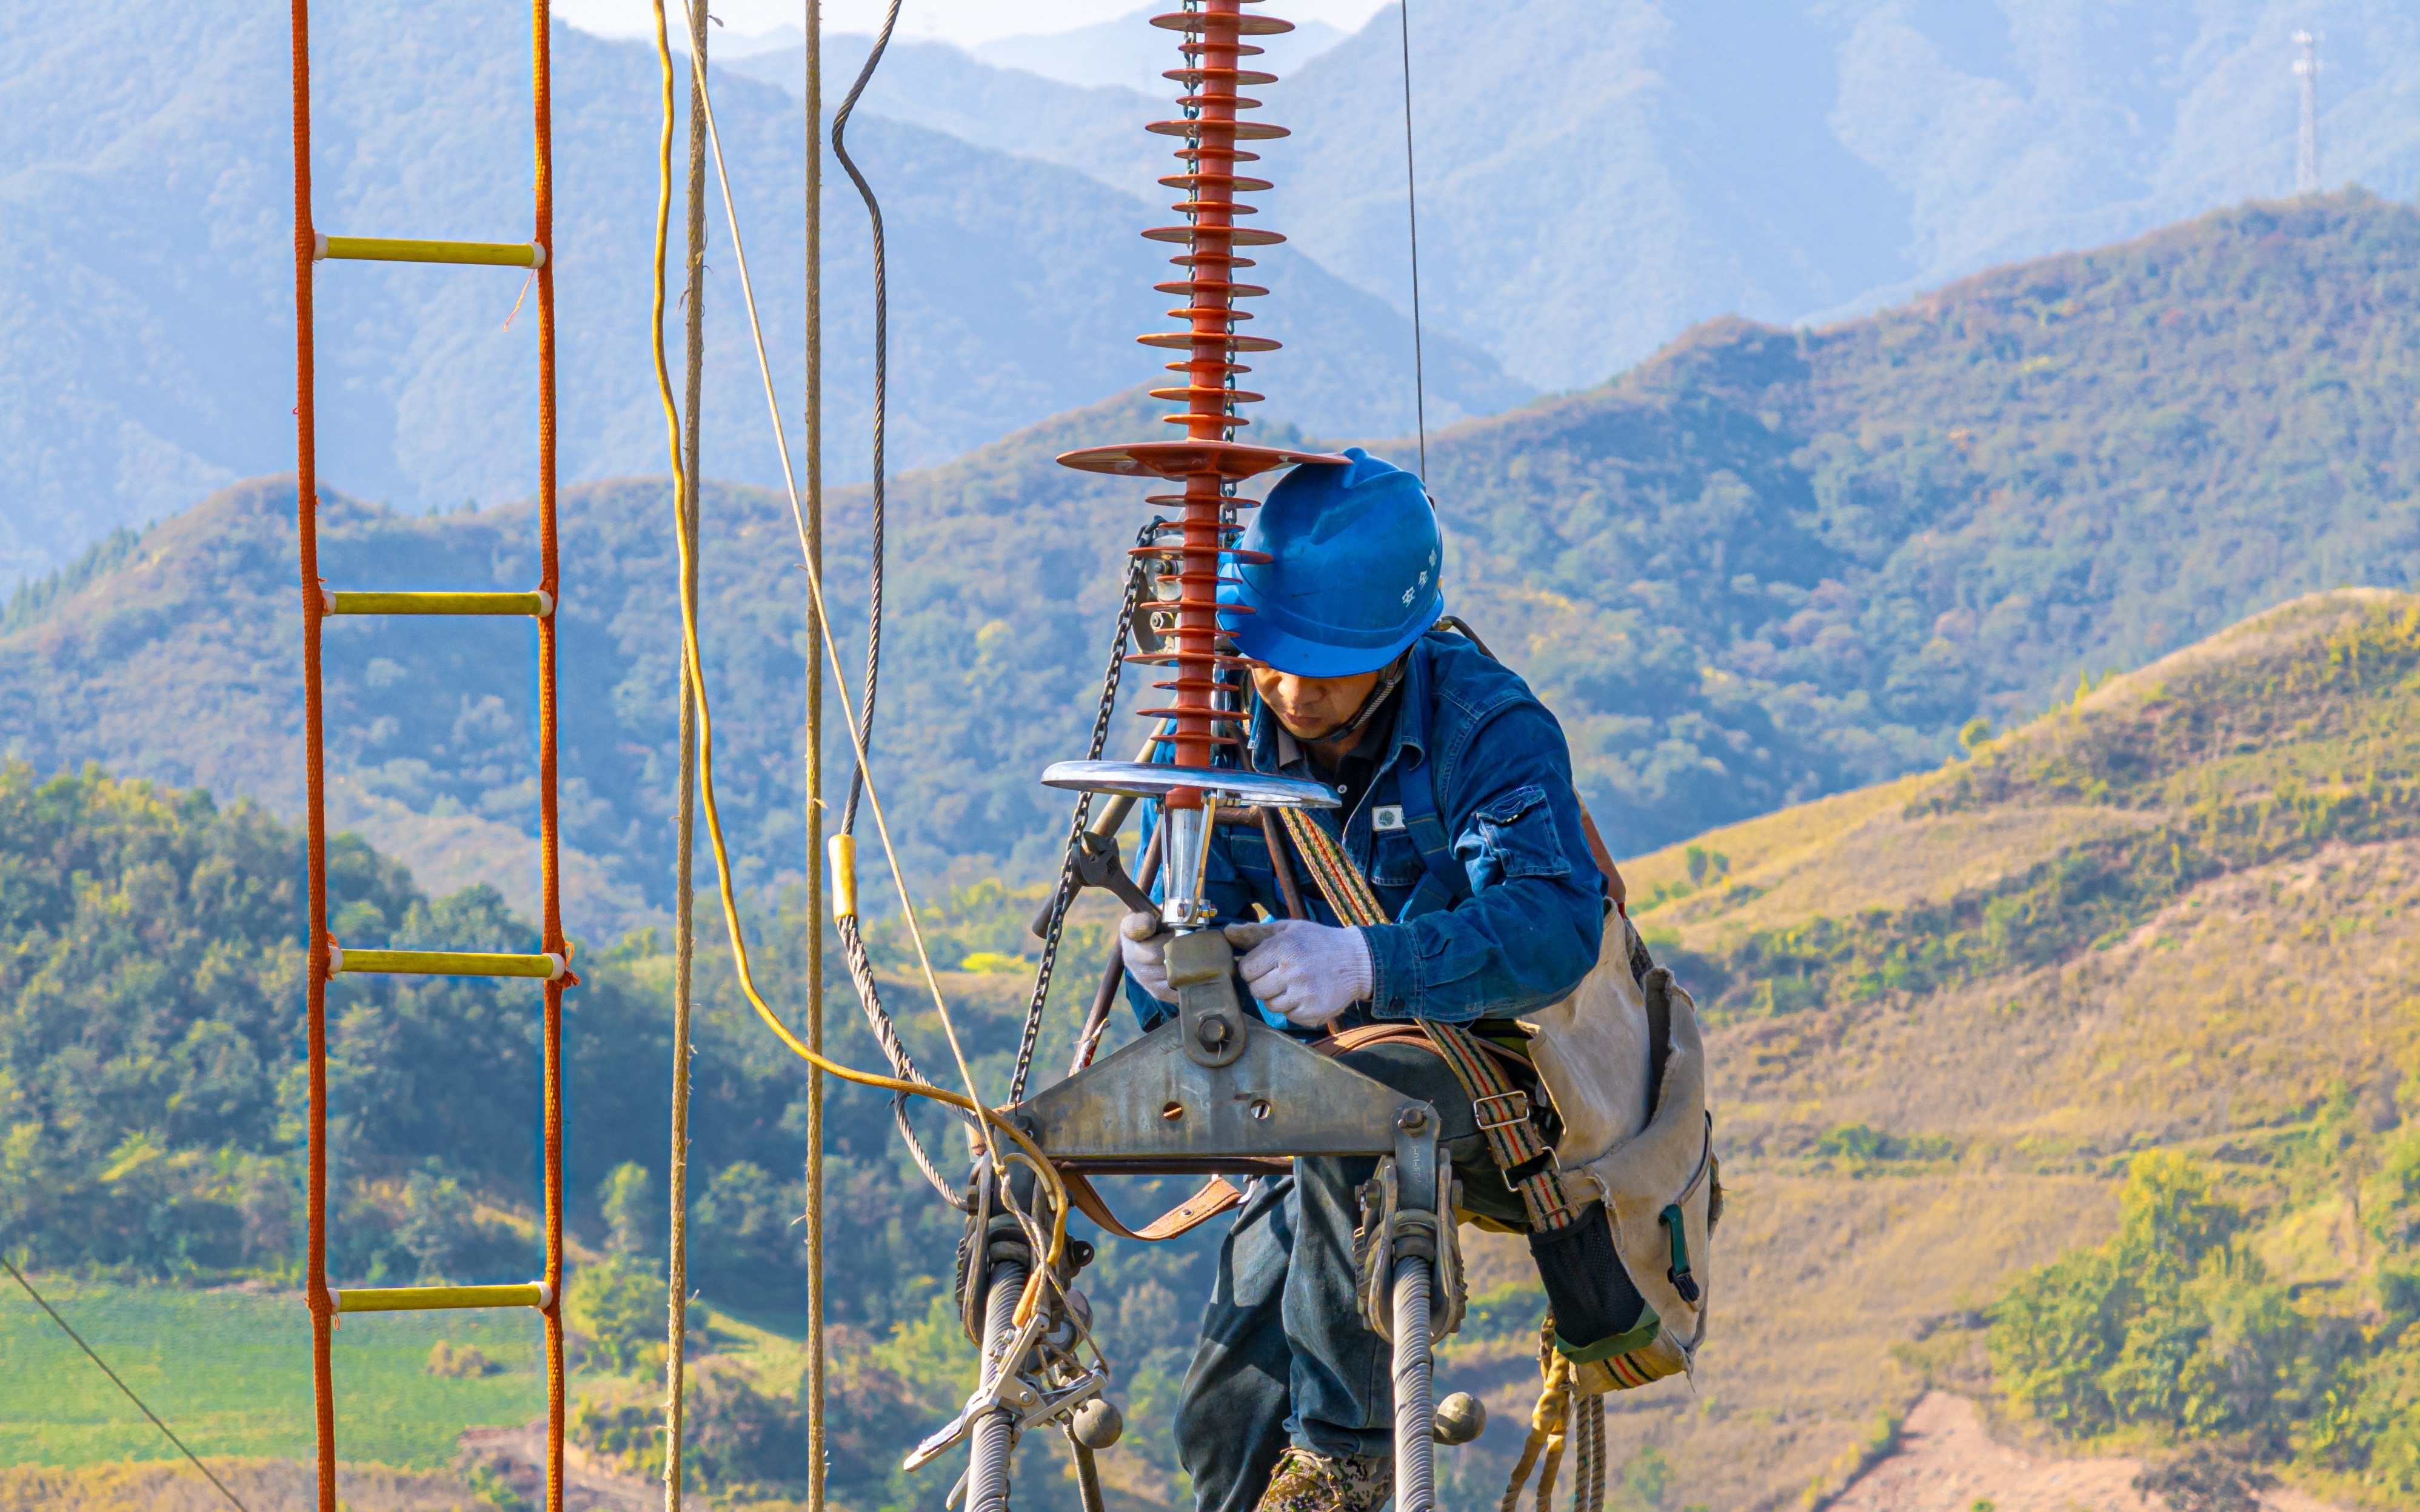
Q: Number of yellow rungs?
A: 4